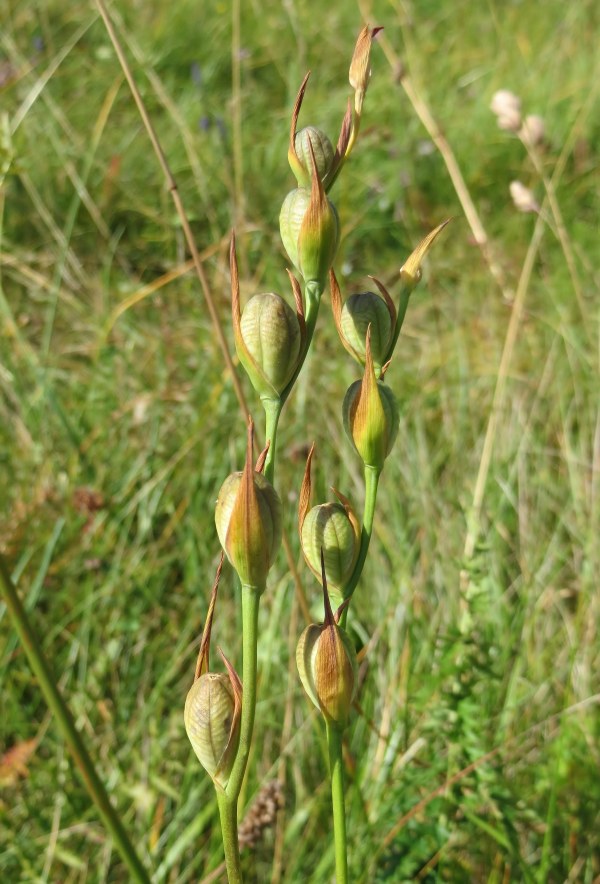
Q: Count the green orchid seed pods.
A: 9